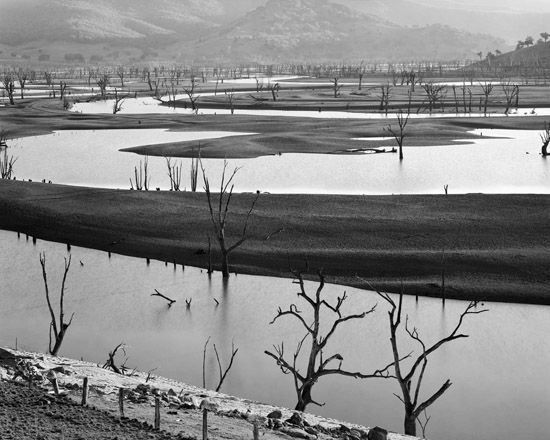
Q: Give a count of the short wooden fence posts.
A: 6